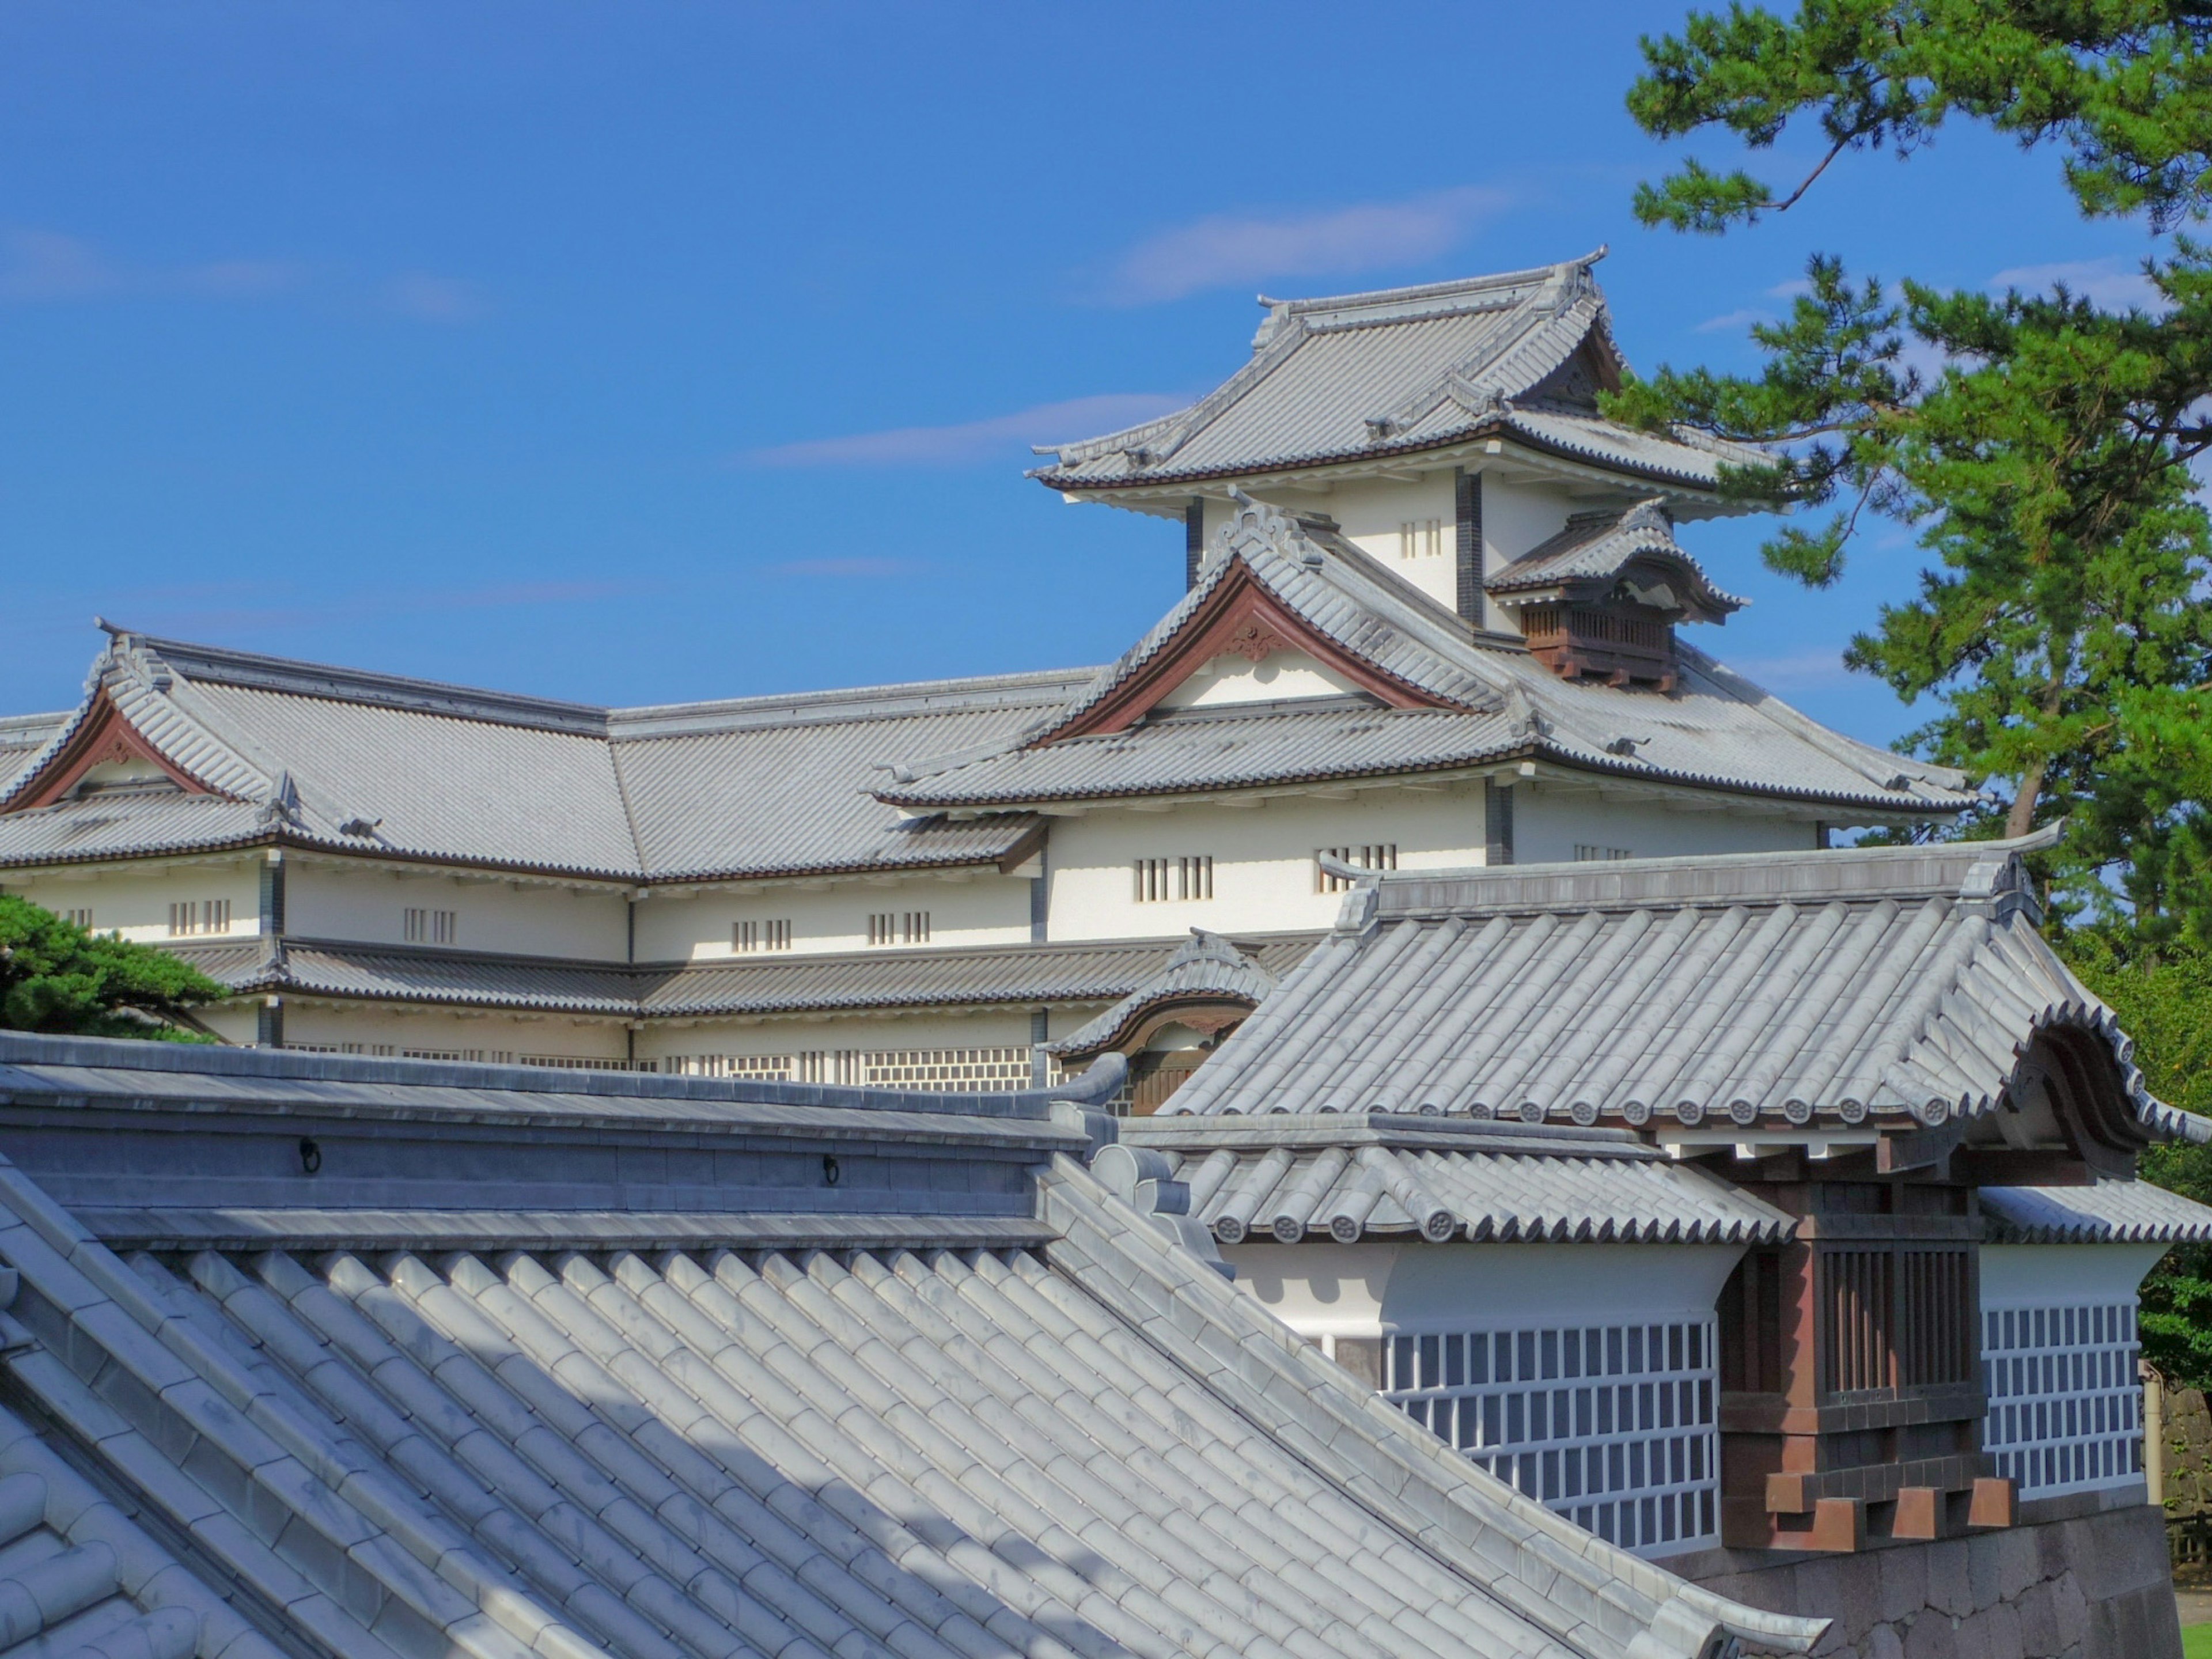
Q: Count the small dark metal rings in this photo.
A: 2